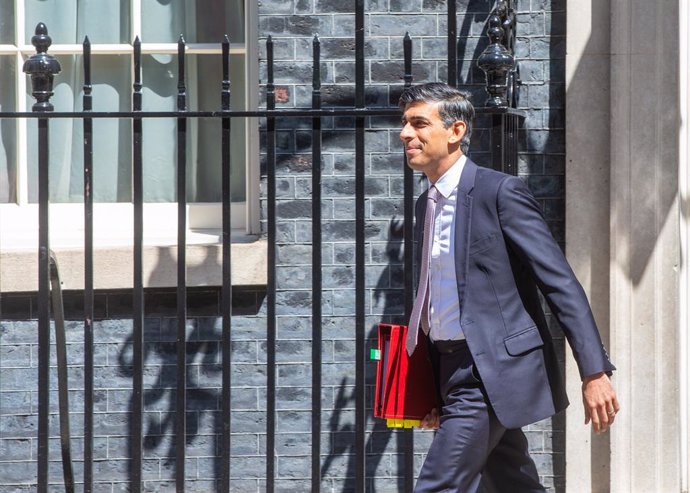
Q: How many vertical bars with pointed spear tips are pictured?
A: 7